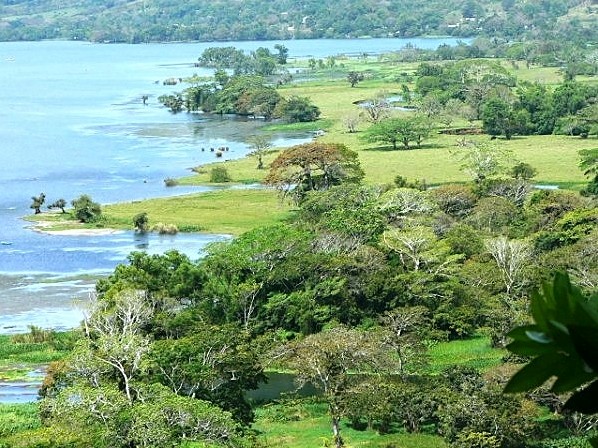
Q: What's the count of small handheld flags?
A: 0